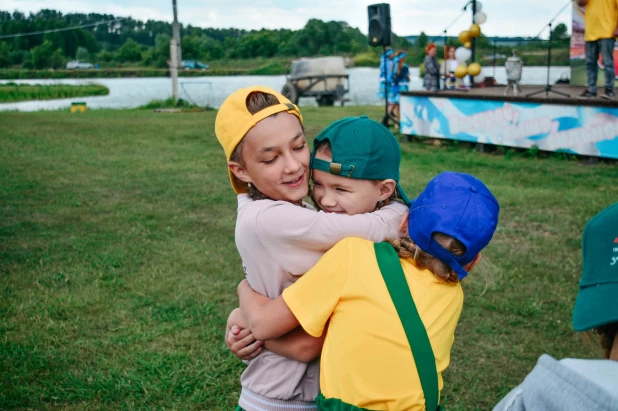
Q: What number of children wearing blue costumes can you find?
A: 2